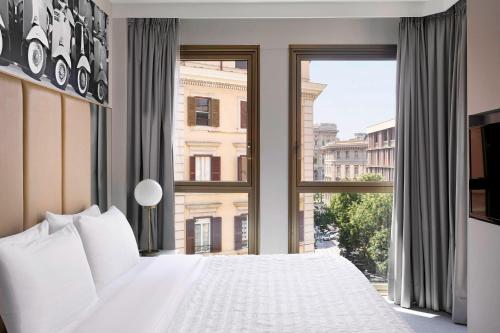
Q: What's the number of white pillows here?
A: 4